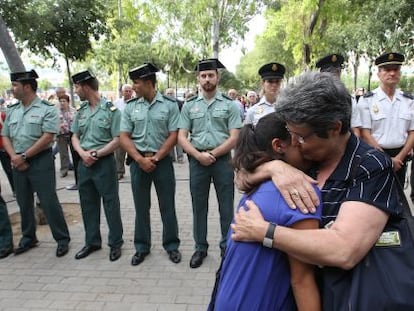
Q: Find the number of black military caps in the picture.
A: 7